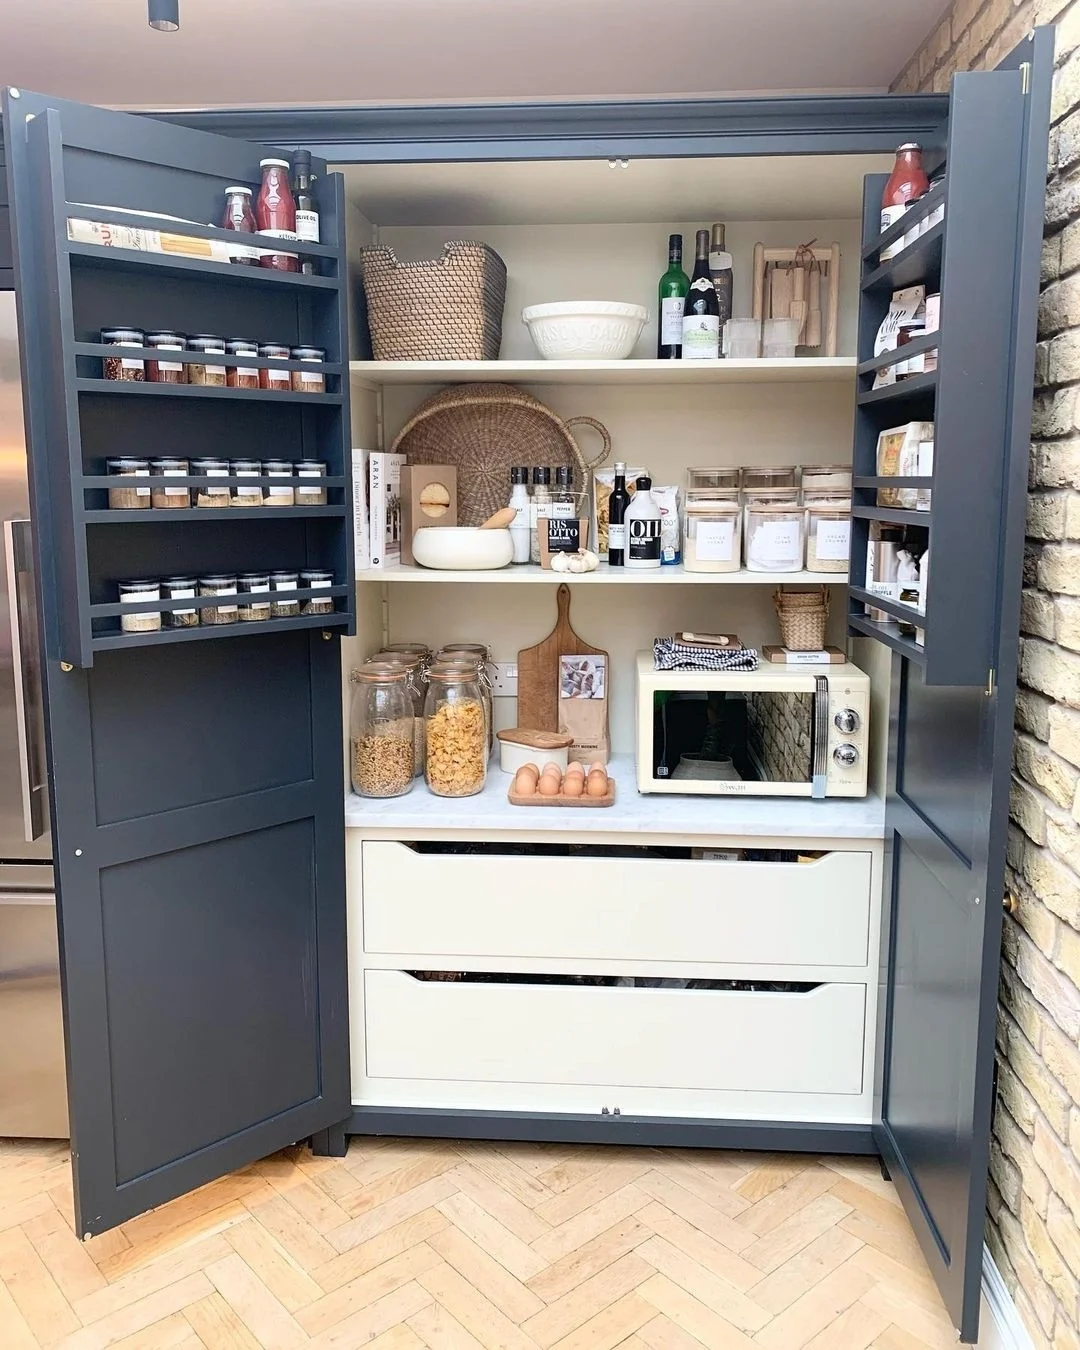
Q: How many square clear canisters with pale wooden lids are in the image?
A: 9